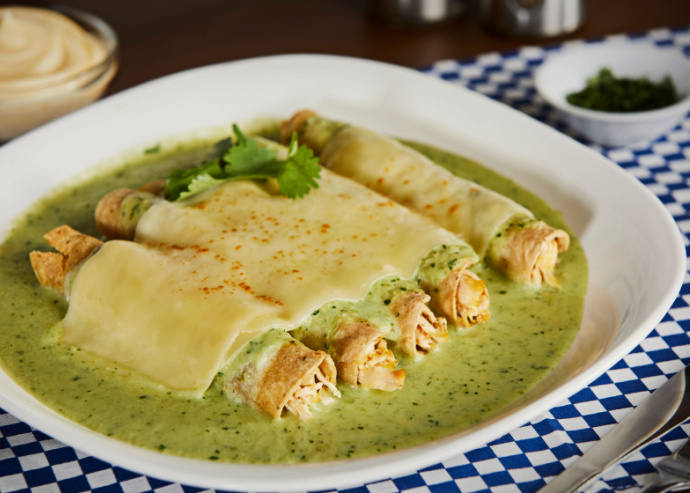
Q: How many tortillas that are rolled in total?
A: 5